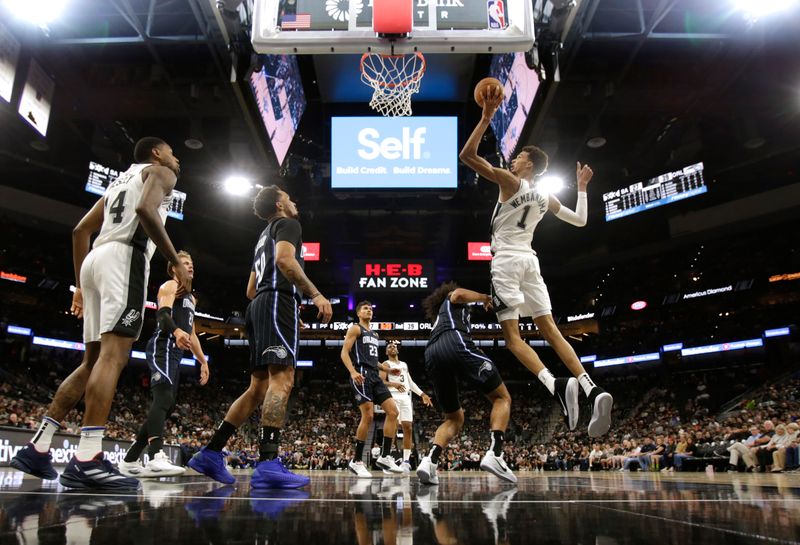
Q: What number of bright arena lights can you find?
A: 4